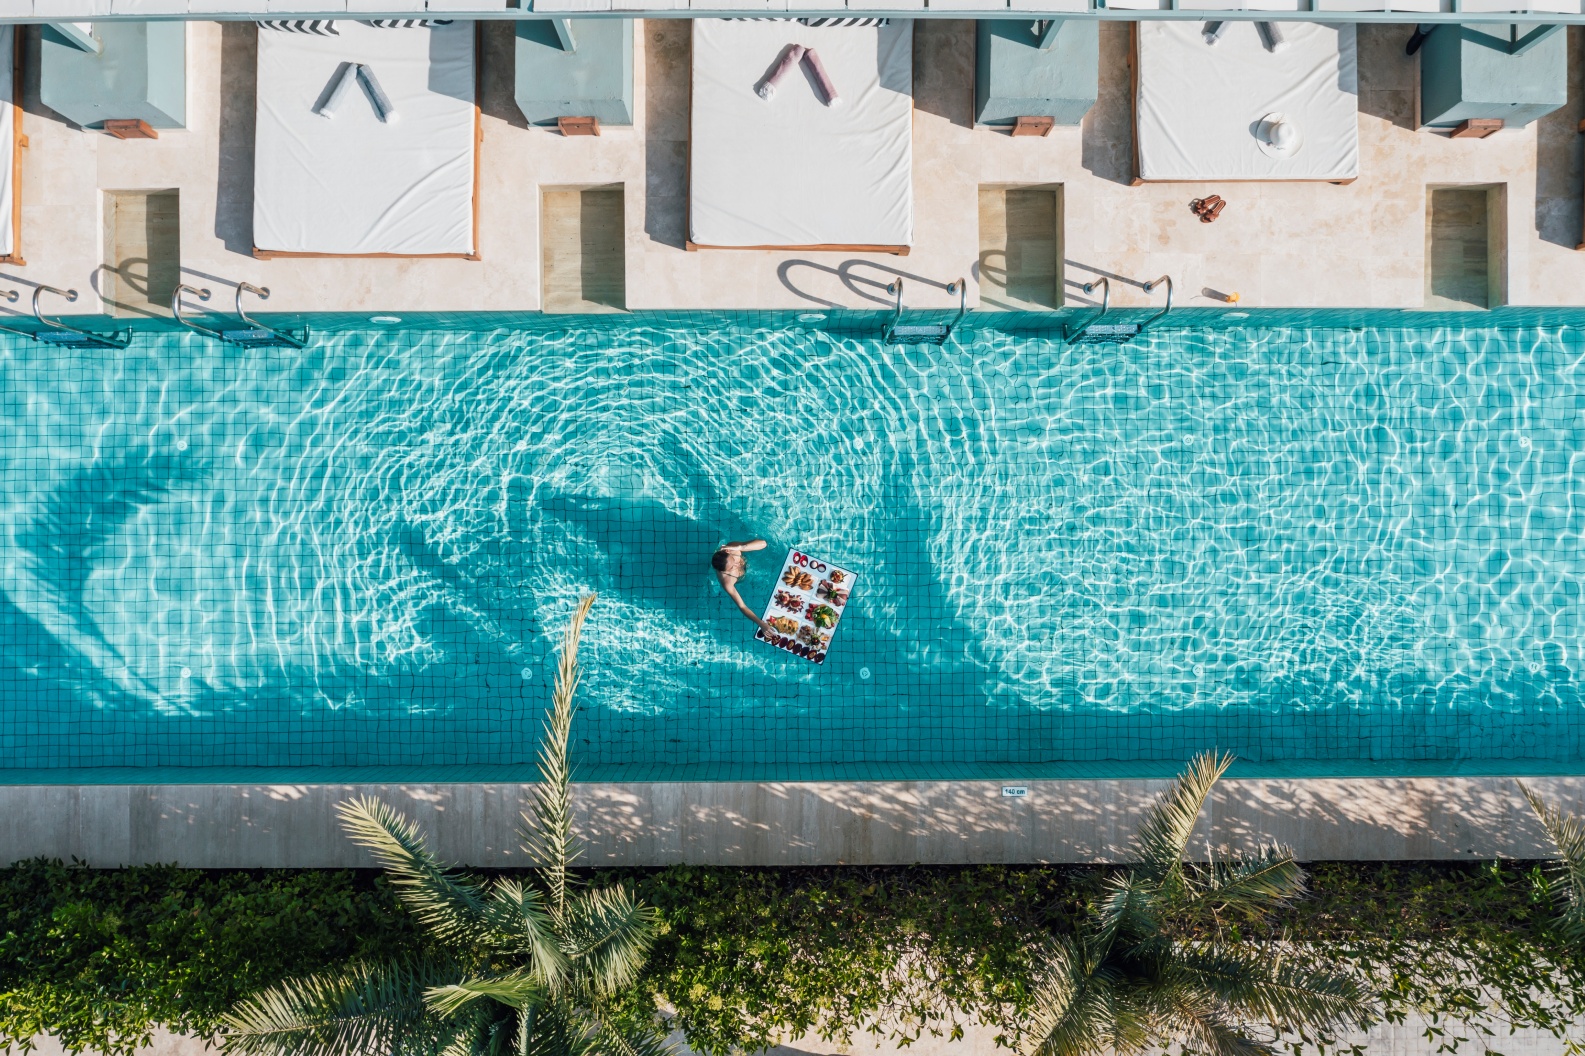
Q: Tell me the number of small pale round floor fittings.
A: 10